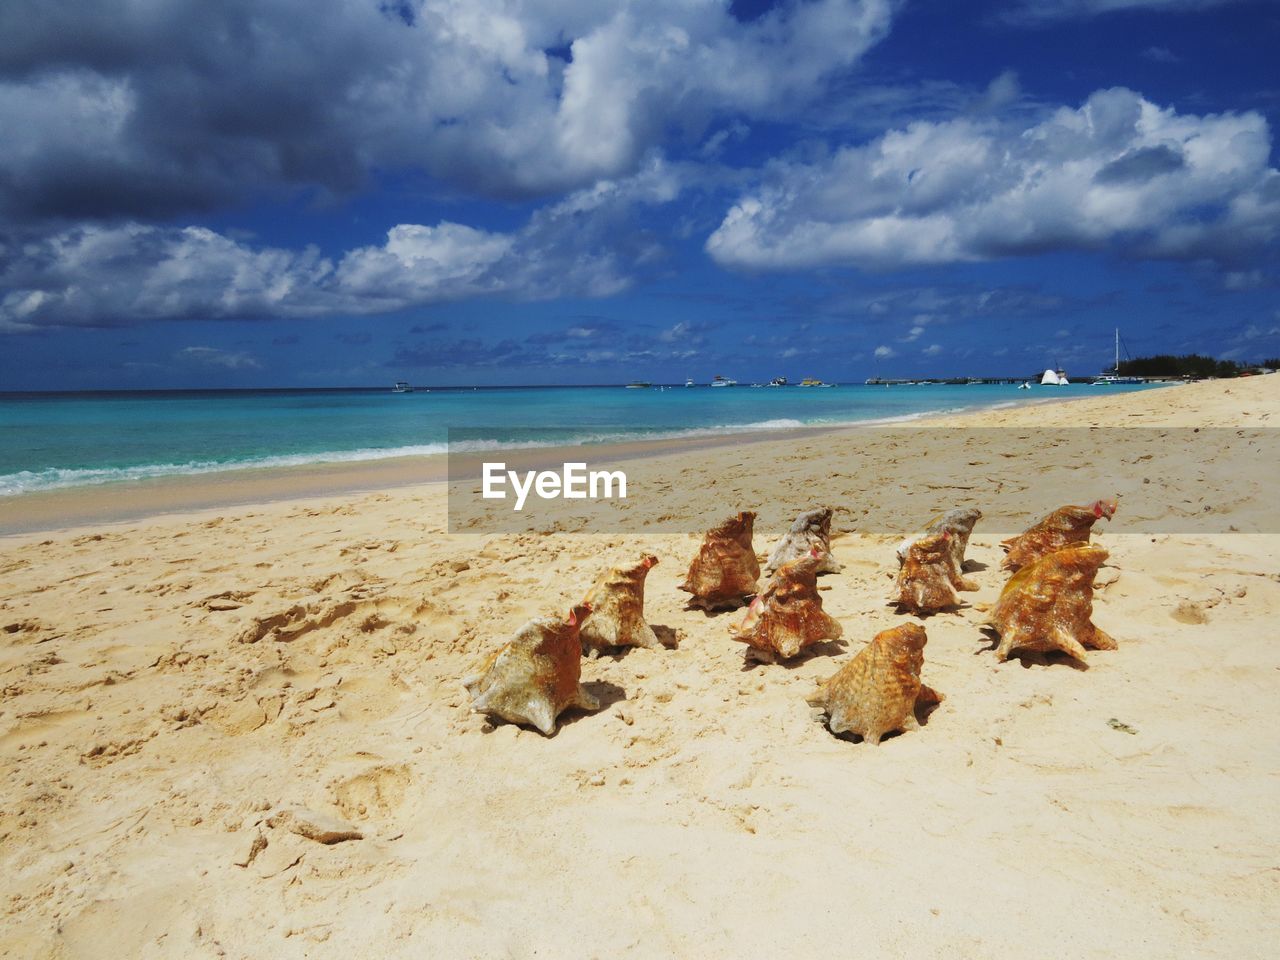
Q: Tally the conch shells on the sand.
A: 10